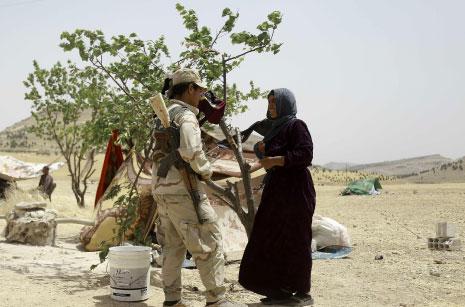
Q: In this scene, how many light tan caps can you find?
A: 1